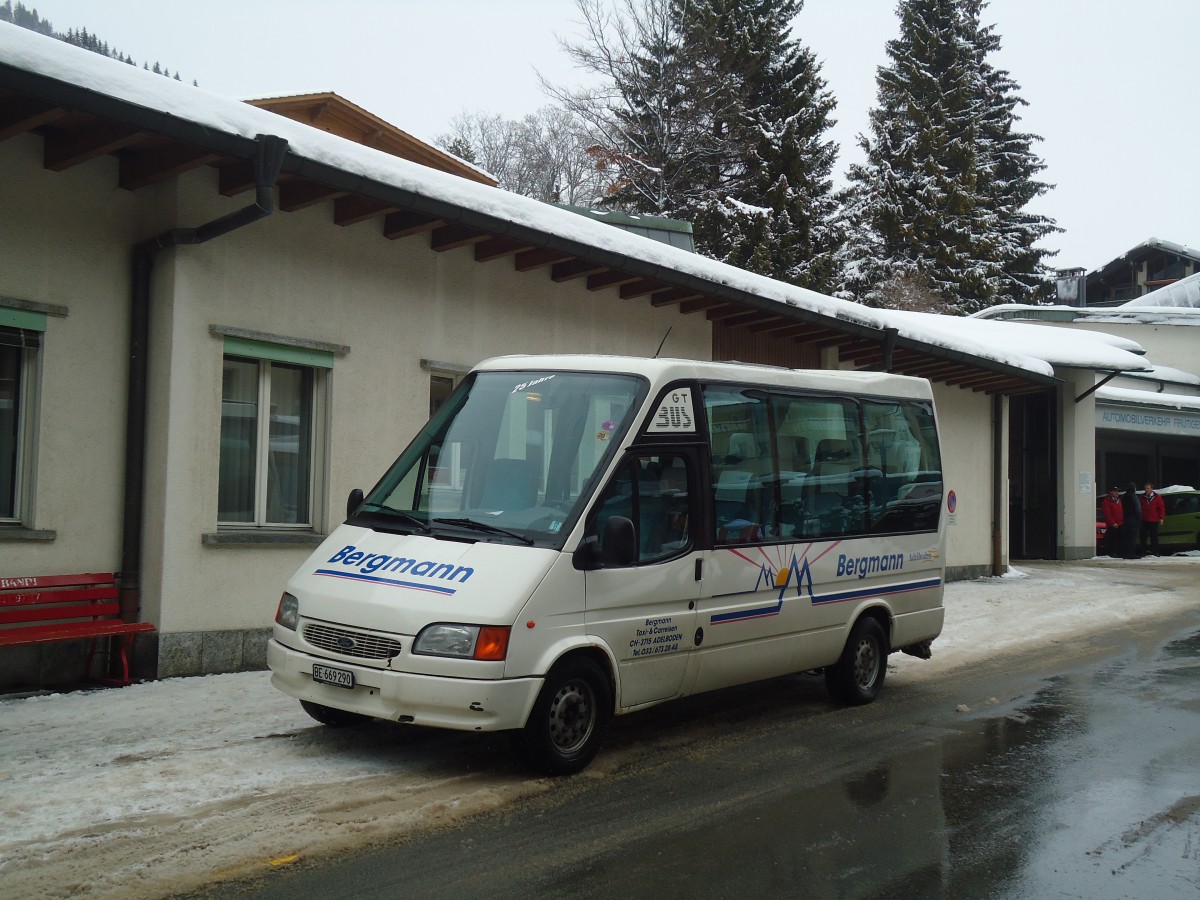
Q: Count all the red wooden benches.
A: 1